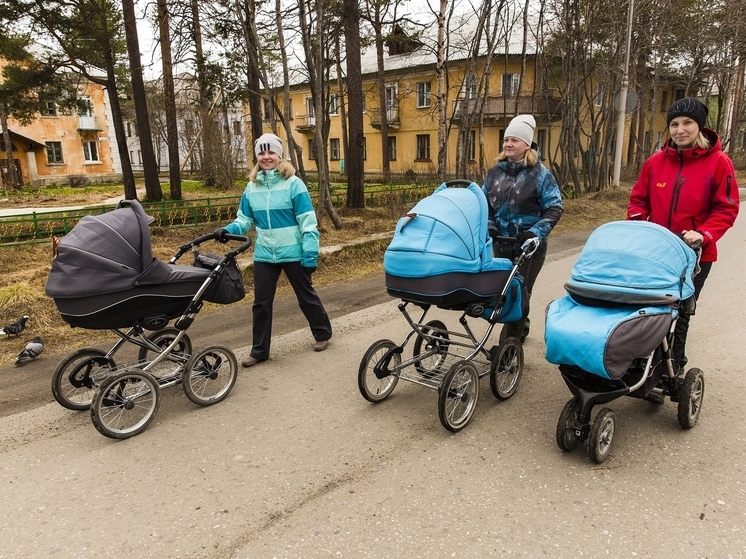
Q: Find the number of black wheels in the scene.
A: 11